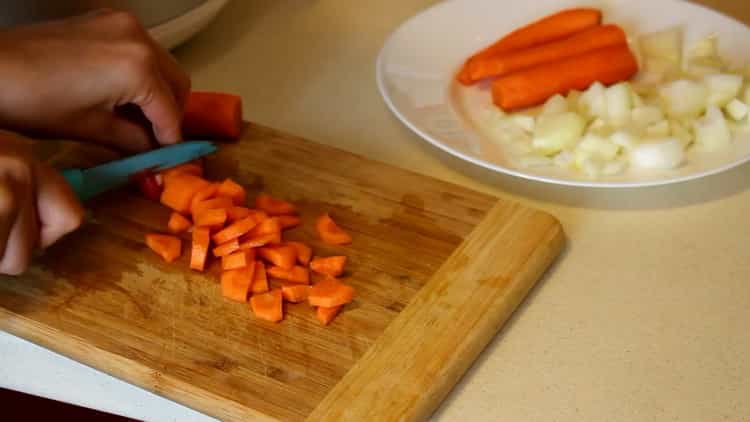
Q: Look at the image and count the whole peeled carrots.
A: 3